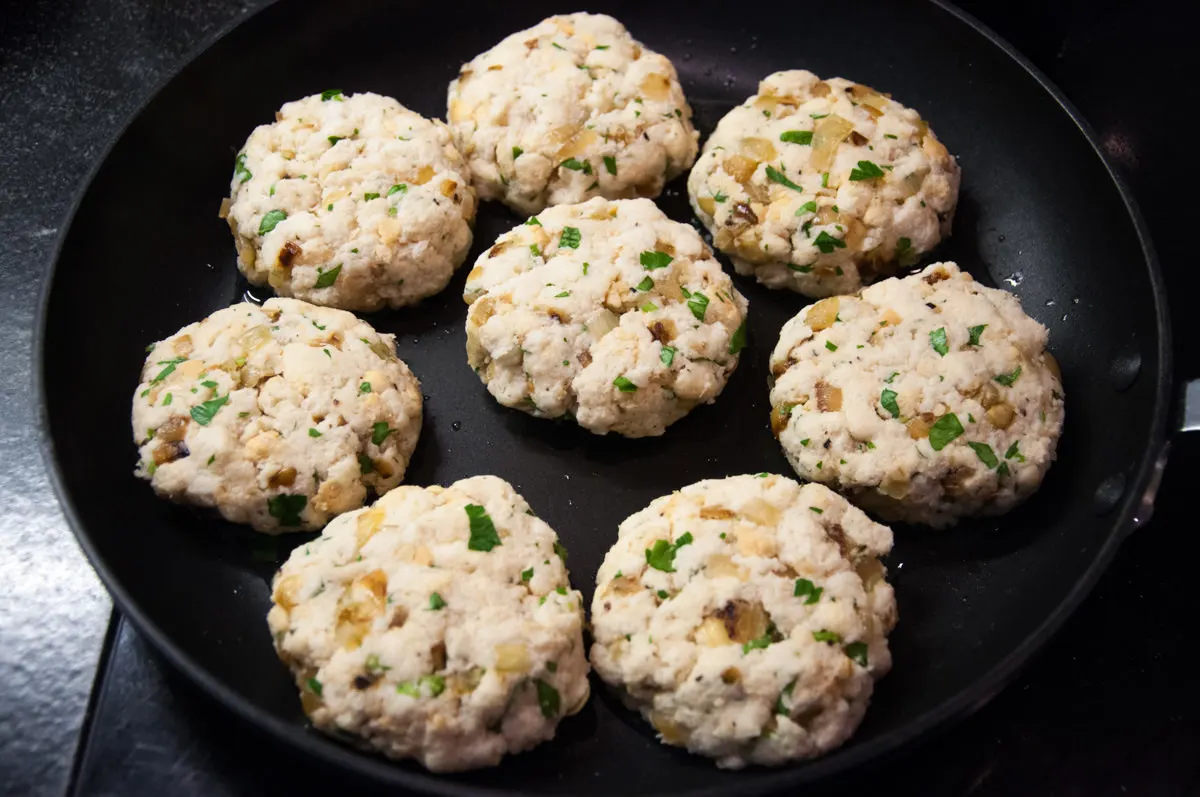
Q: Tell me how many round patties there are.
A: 8